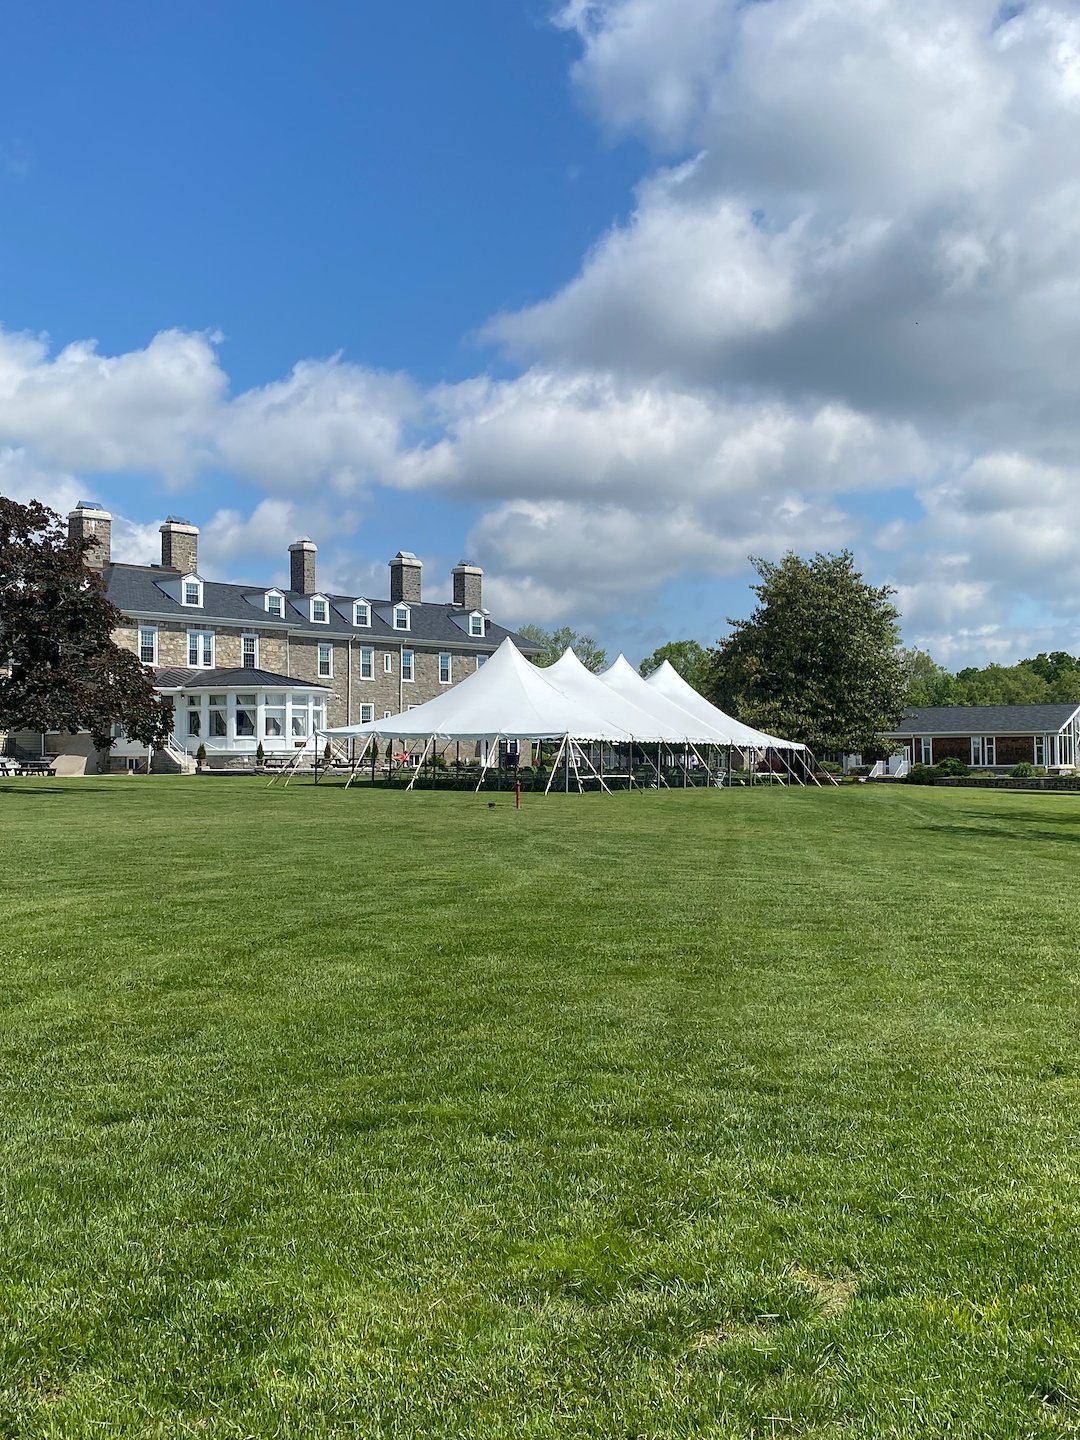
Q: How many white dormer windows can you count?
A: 6